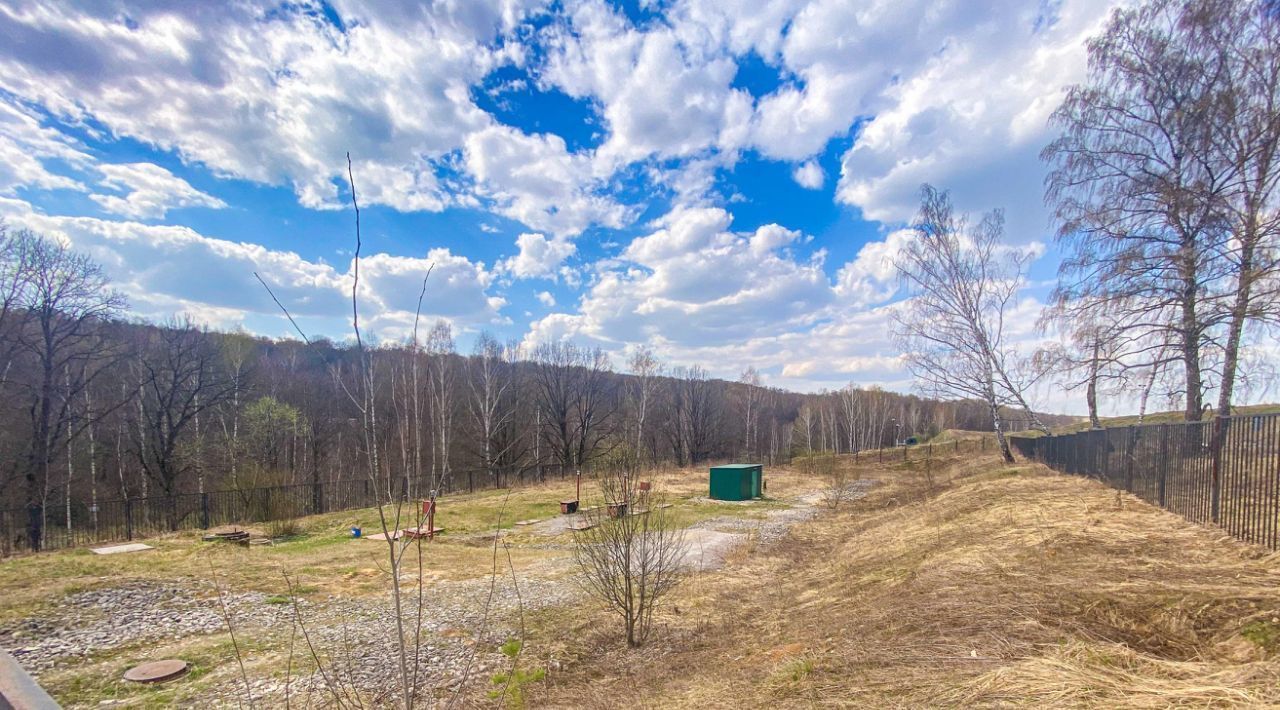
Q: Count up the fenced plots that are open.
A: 1